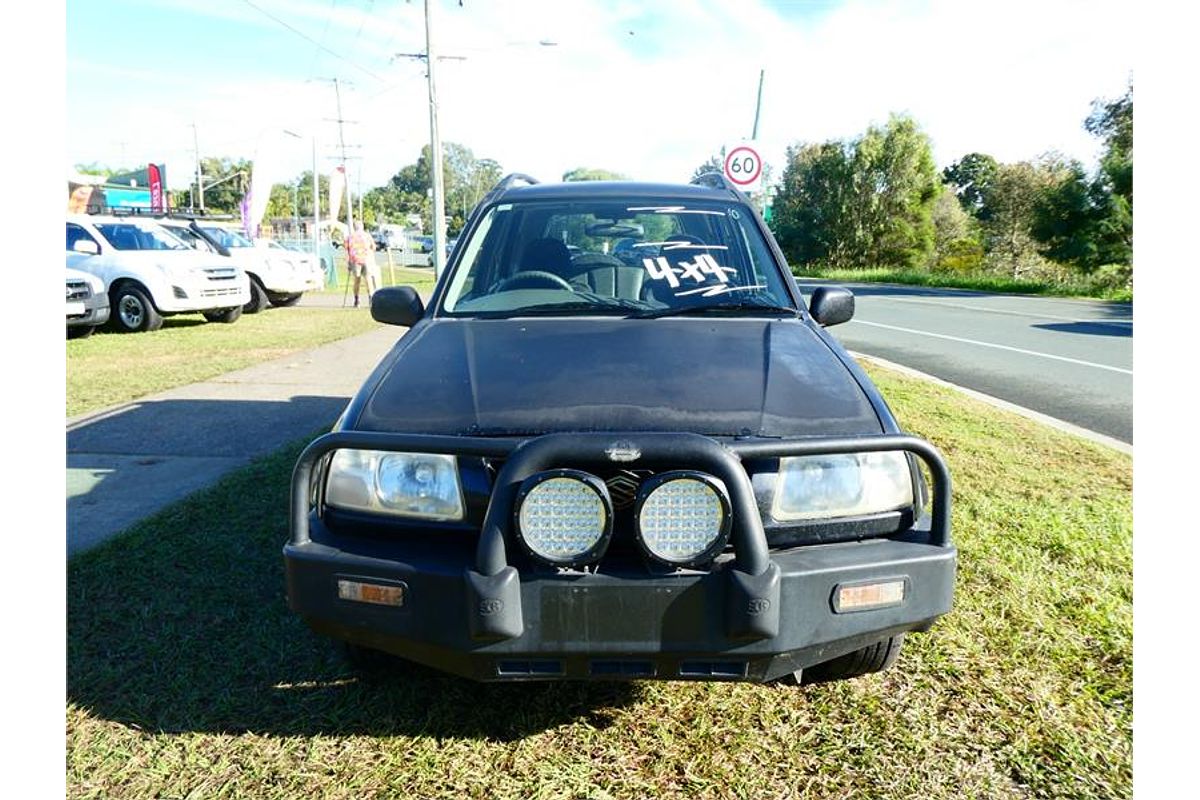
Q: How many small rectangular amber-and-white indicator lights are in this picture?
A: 2